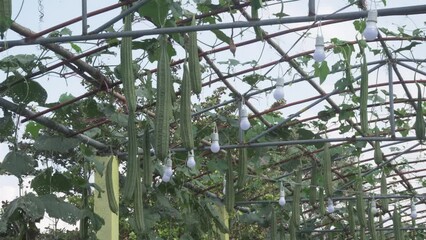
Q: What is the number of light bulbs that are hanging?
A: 11